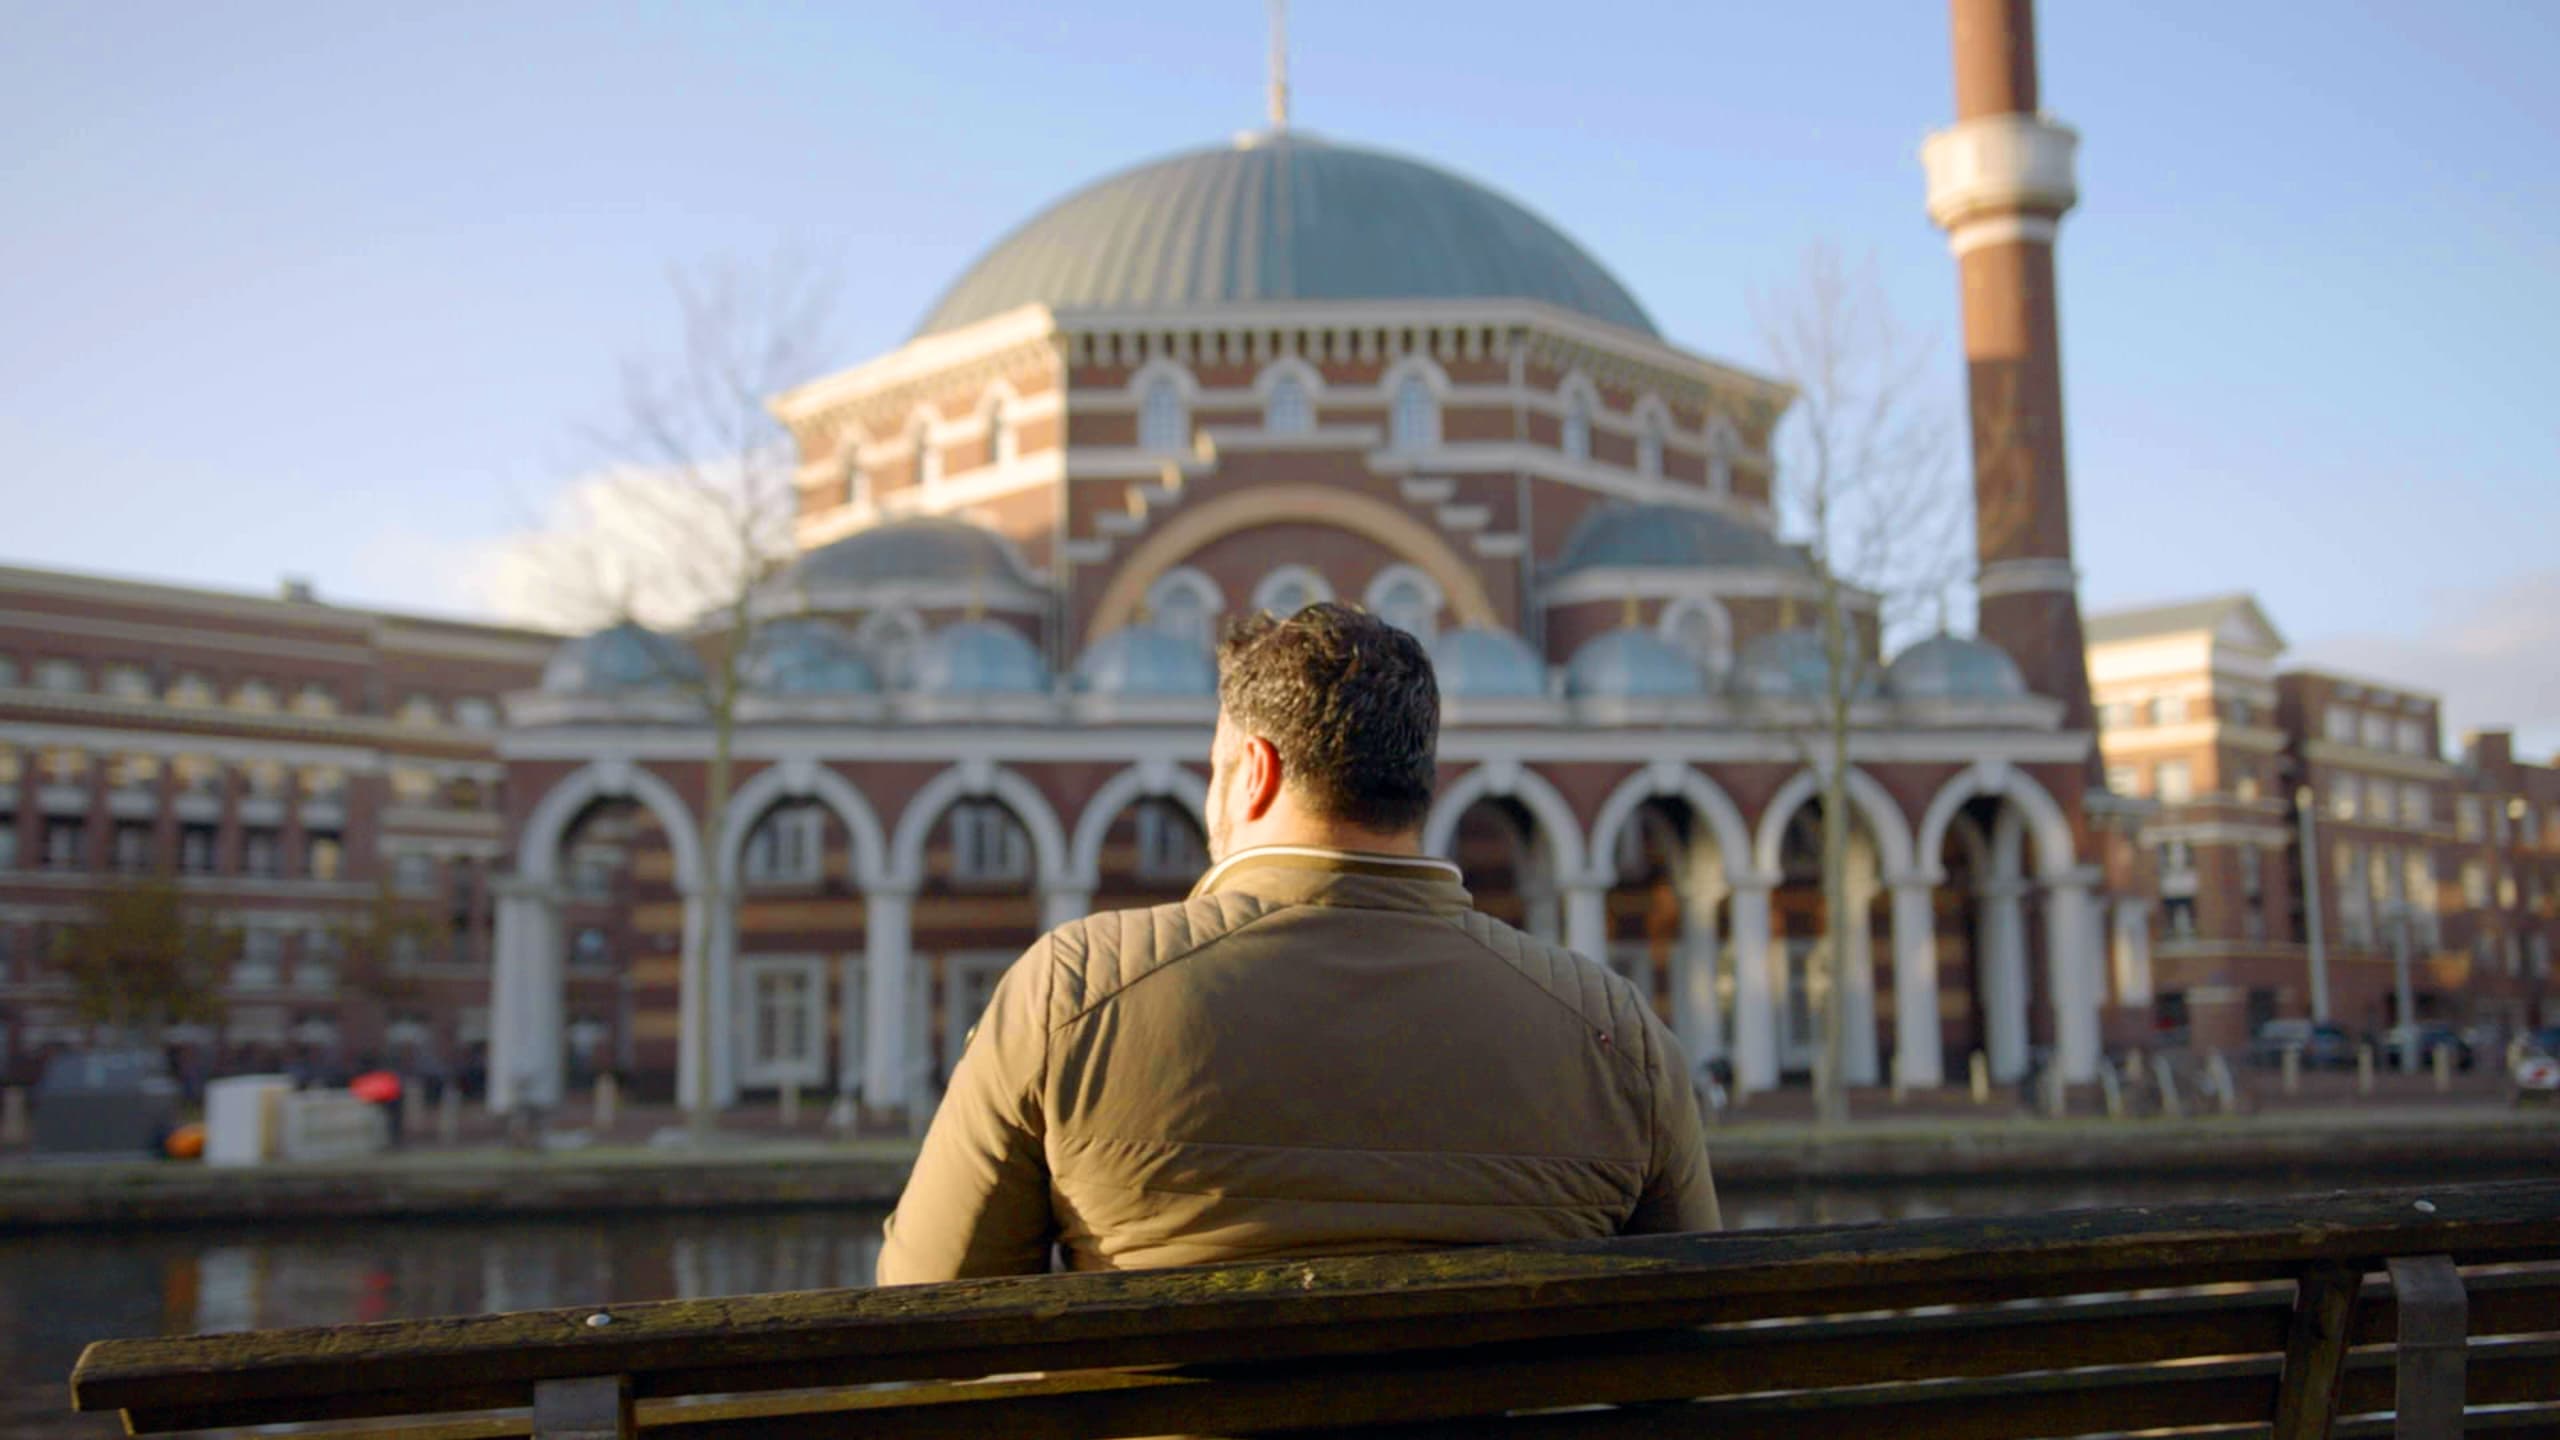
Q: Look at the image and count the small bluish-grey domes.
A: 8